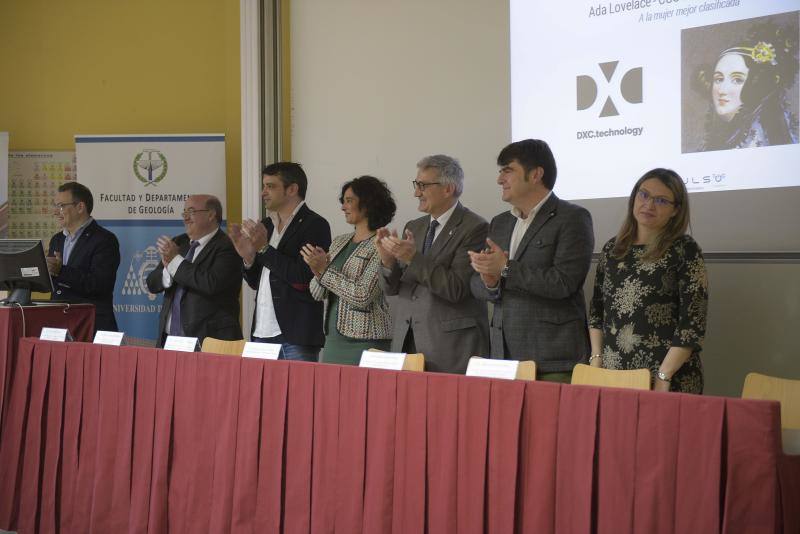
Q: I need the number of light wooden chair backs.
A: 5